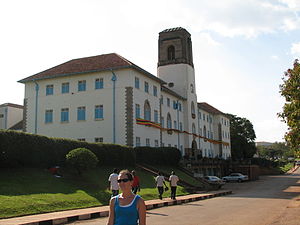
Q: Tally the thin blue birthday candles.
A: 0